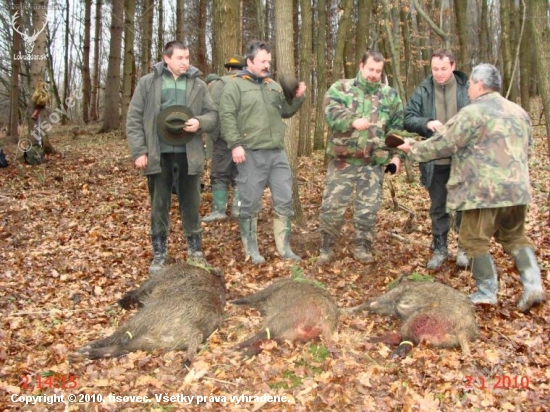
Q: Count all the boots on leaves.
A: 12